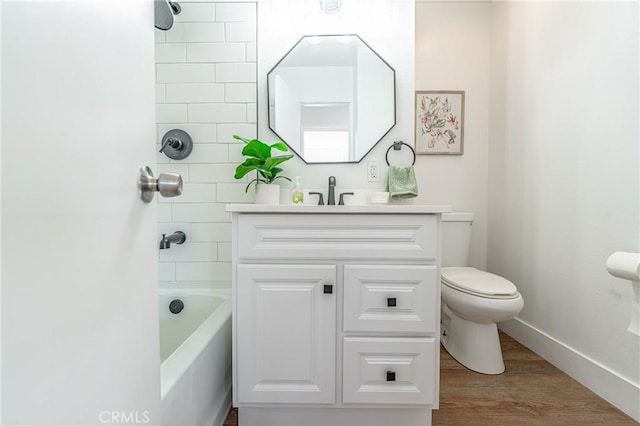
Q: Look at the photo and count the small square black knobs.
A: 3